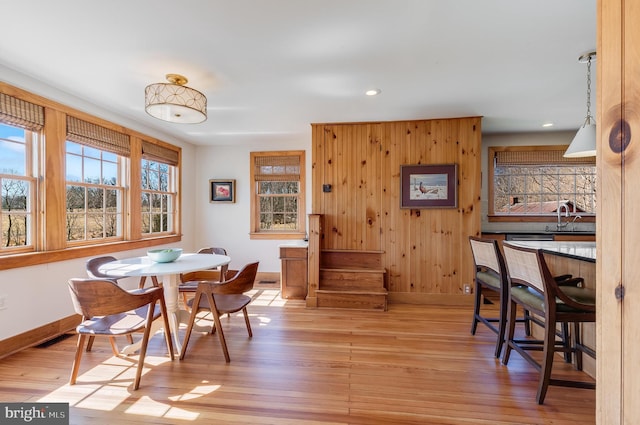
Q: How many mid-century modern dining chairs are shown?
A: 4